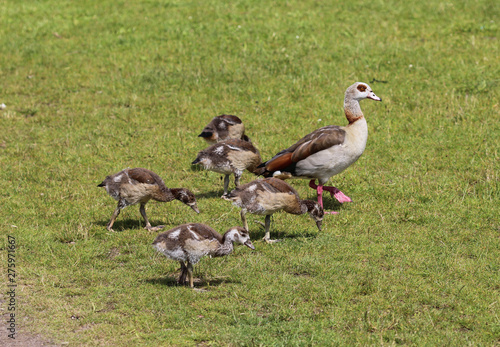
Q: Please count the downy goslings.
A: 5